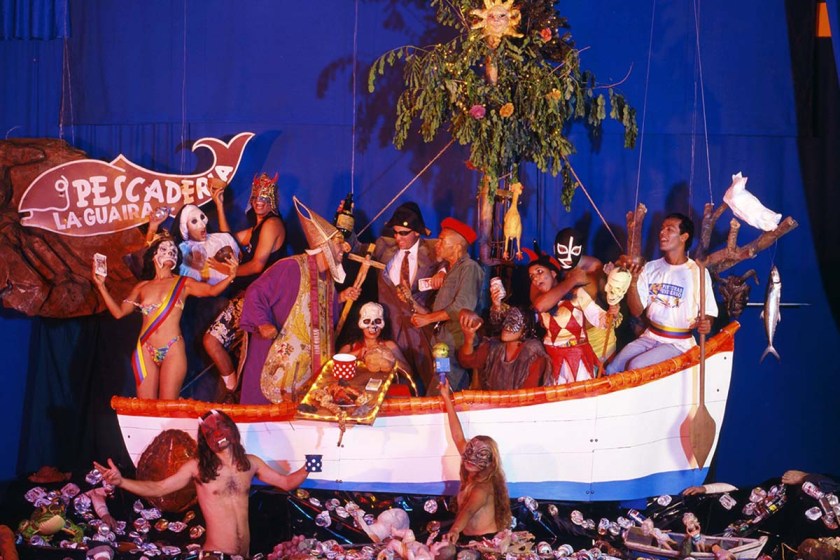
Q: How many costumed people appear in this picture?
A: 13